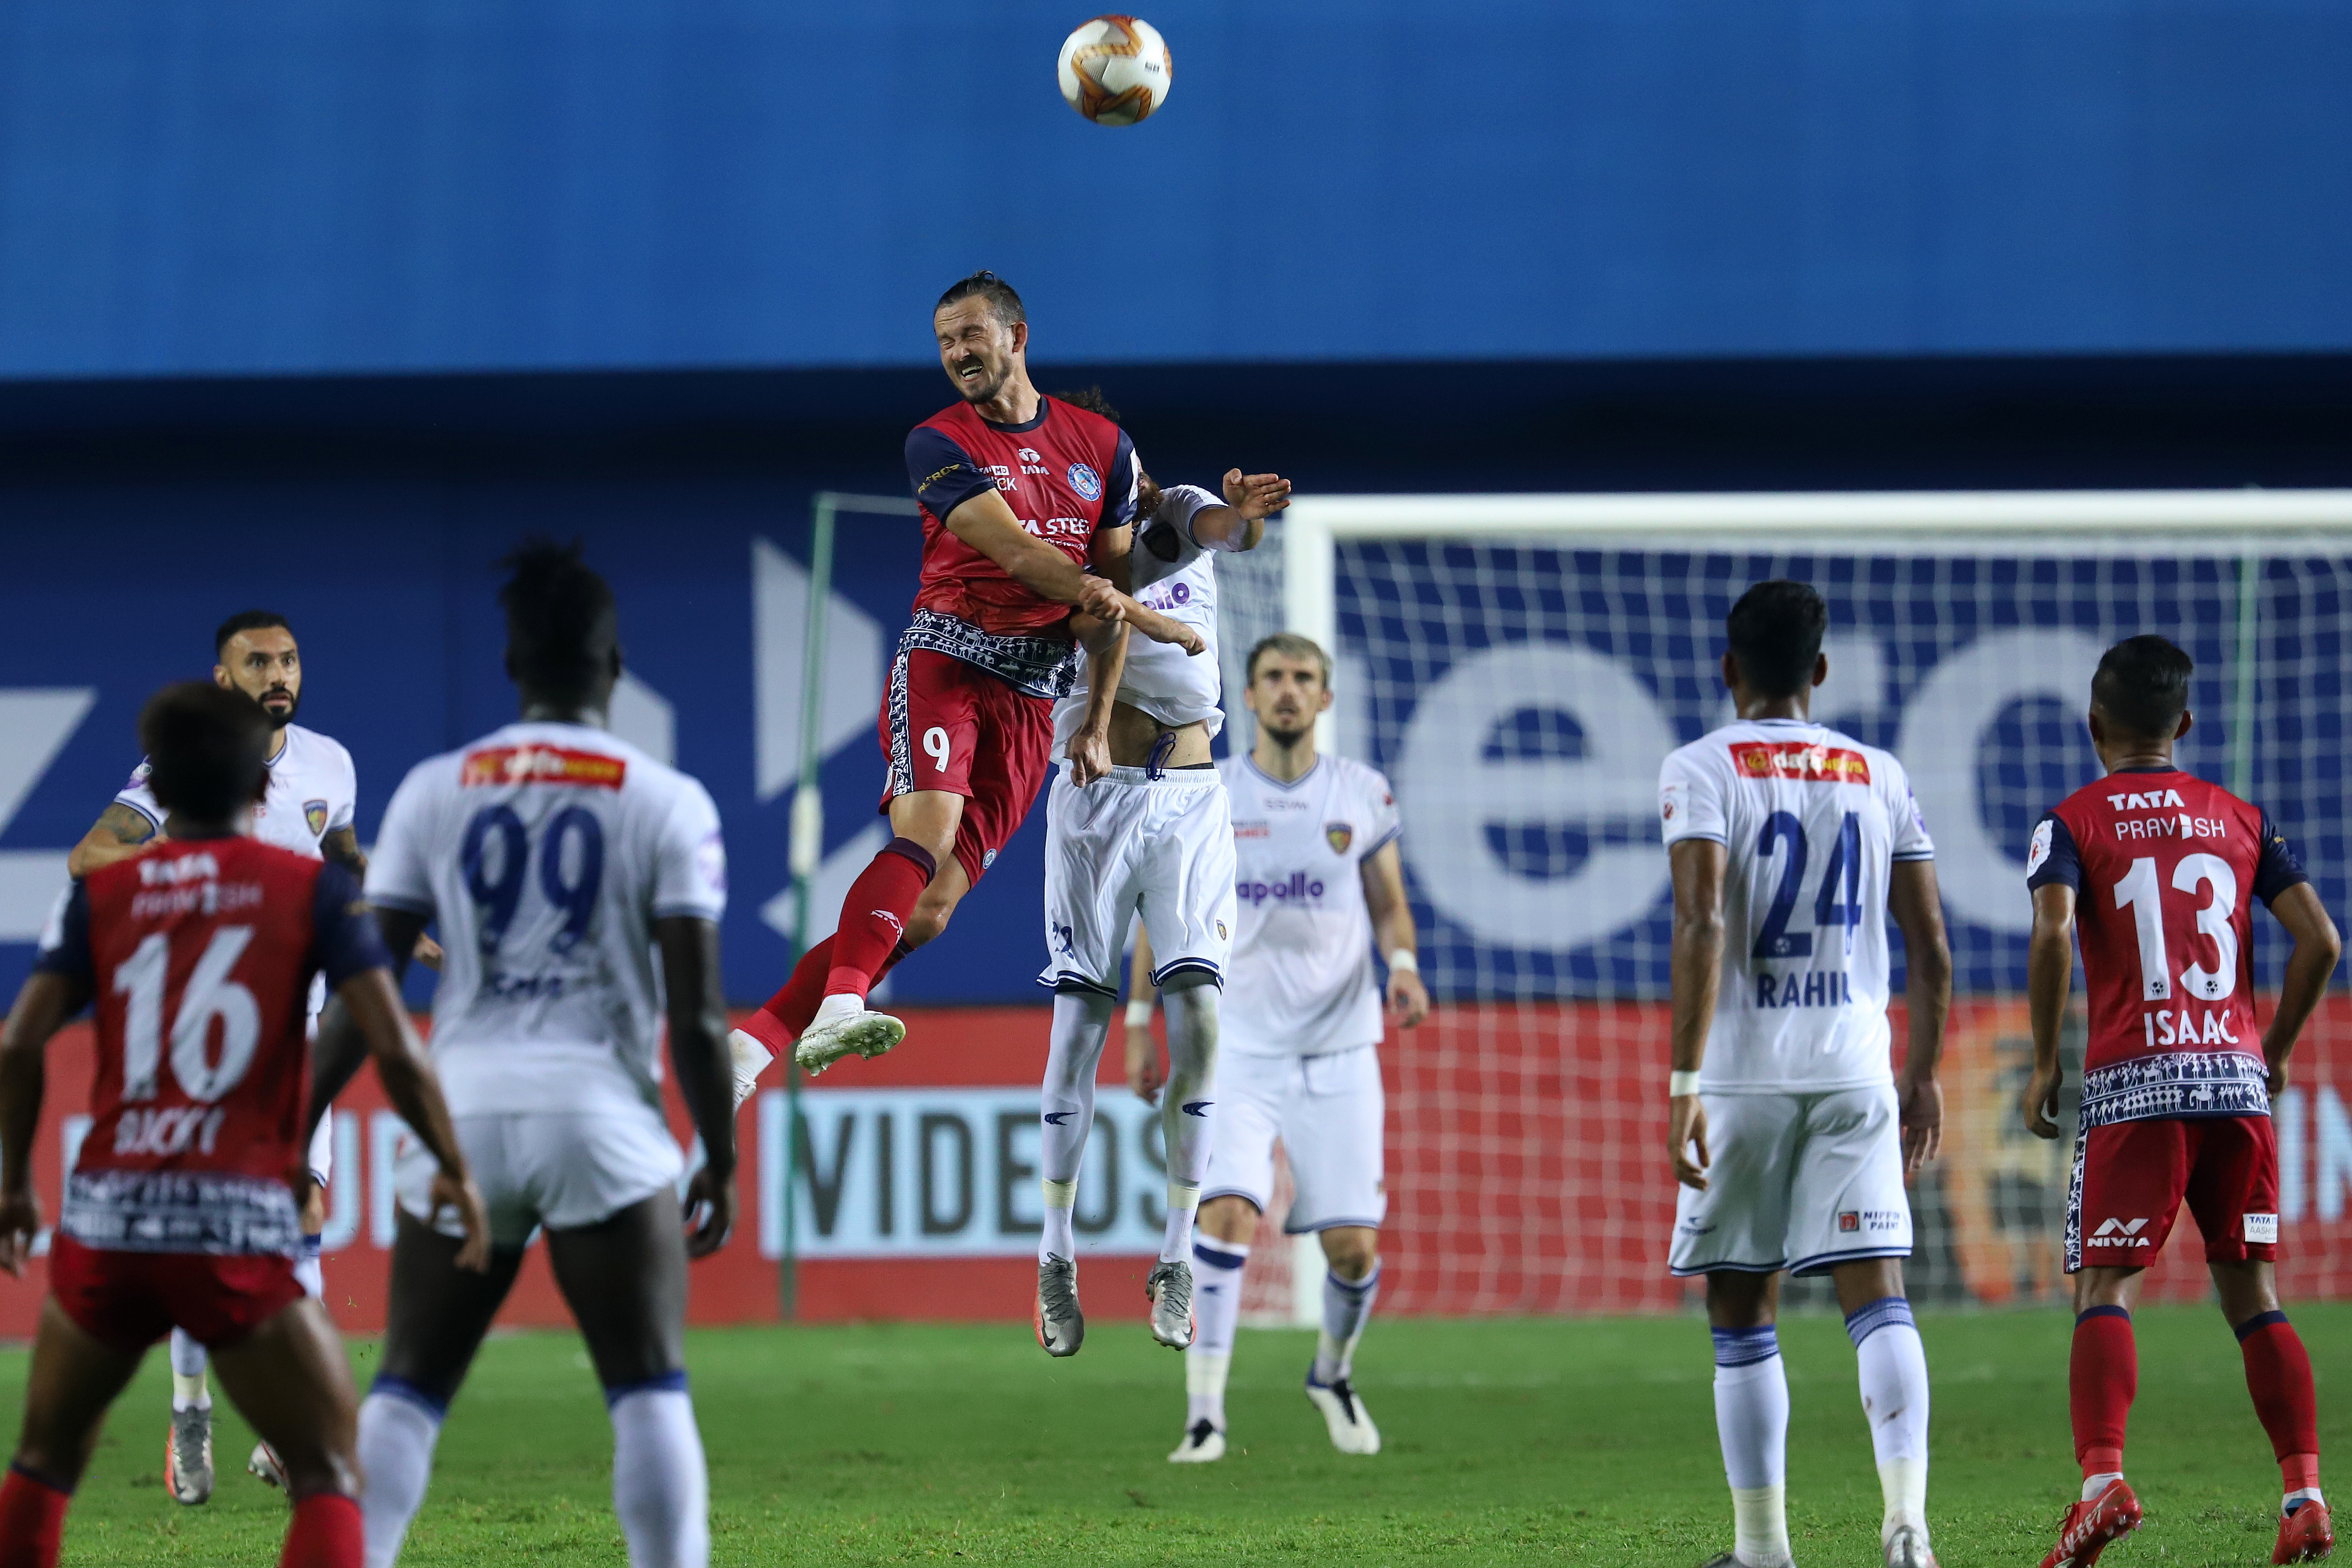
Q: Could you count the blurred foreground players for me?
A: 2